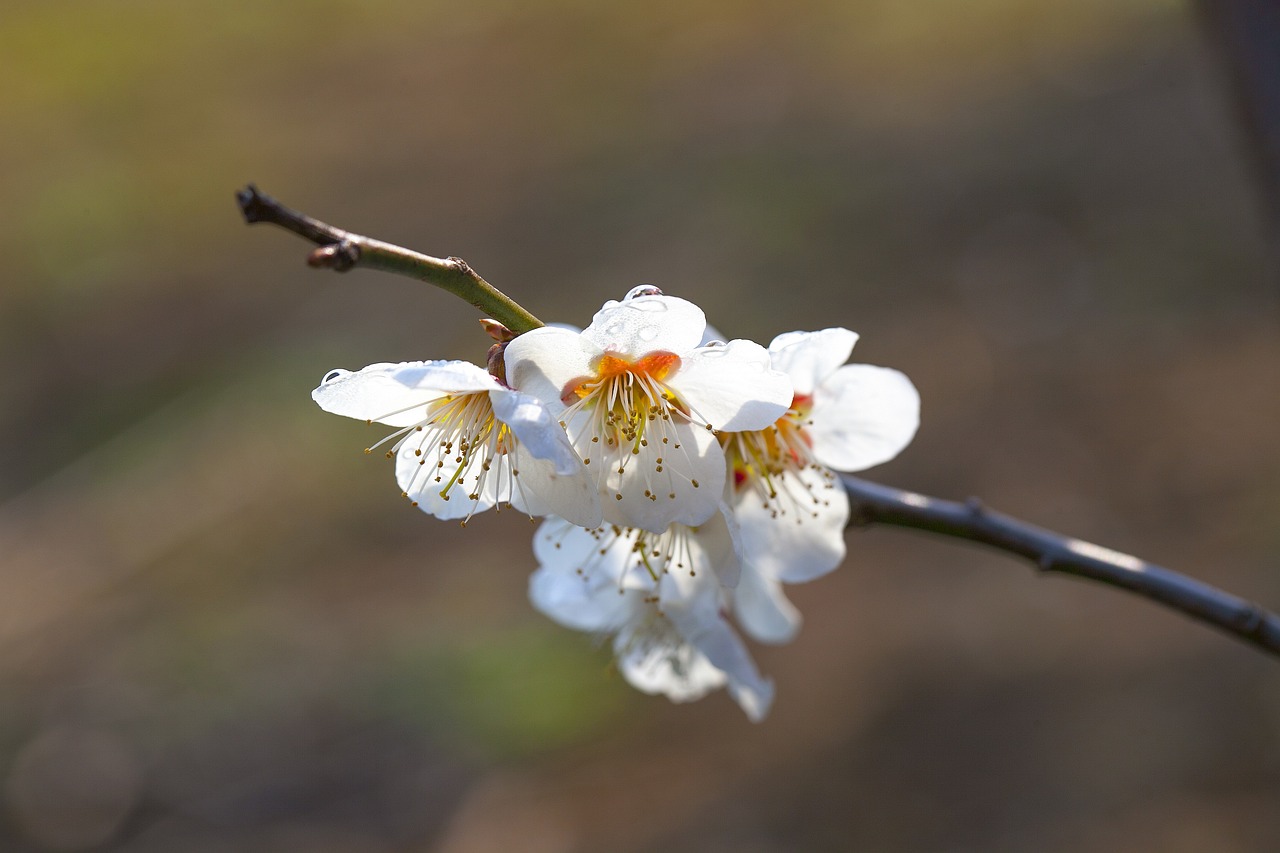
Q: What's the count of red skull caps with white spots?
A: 0